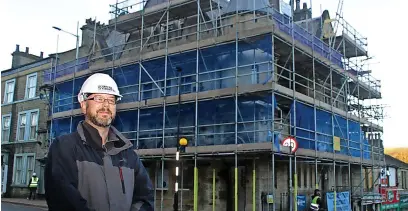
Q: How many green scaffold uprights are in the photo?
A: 7